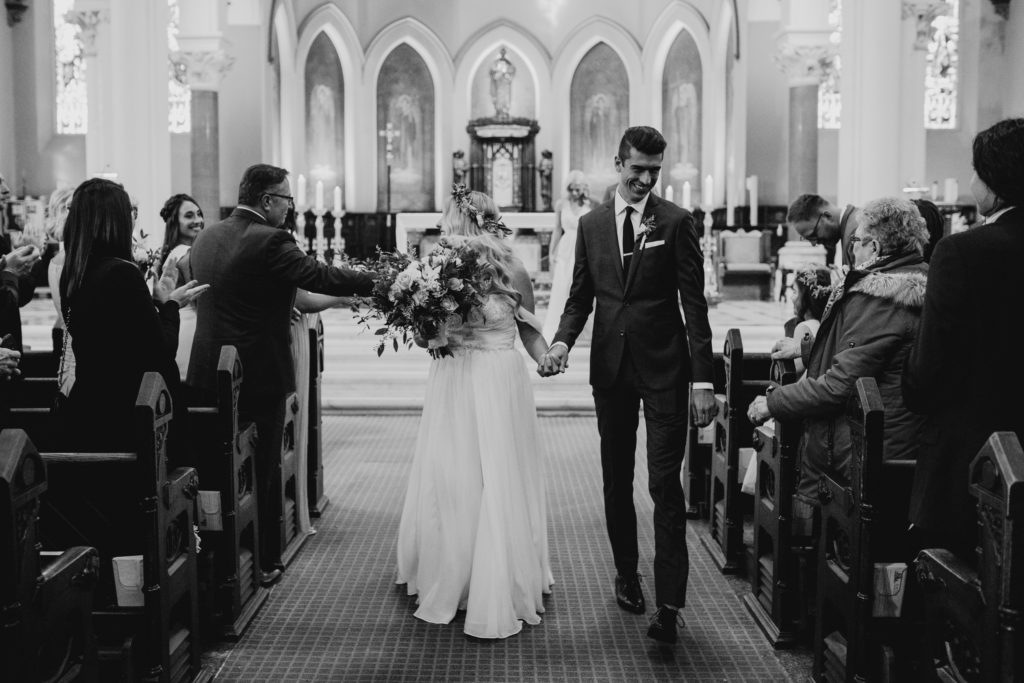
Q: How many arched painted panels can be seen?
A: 4